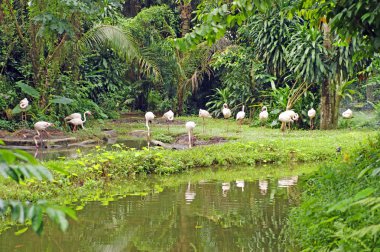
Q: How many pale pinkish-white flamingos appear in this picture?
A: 15